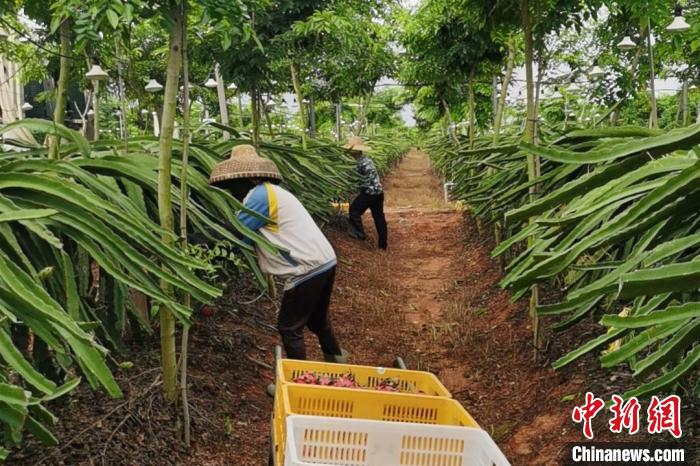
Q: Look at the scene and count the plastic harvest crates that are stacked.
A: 3